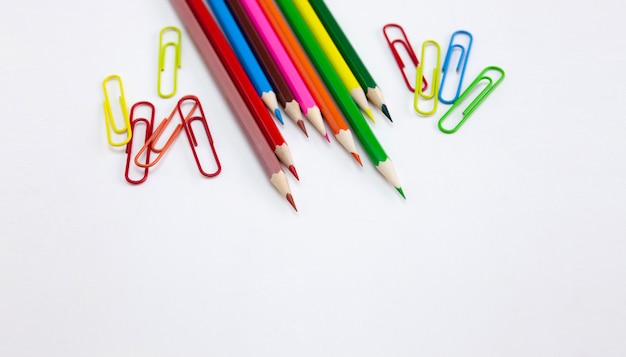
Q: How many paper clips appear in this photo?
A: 9